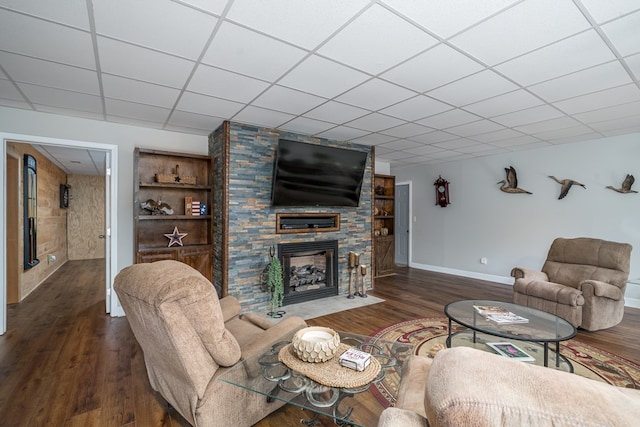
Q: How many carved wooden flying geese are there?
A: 3